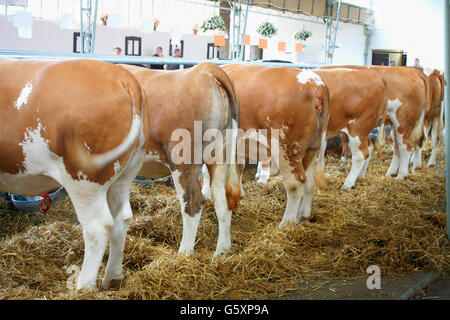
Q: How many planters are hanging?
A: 3